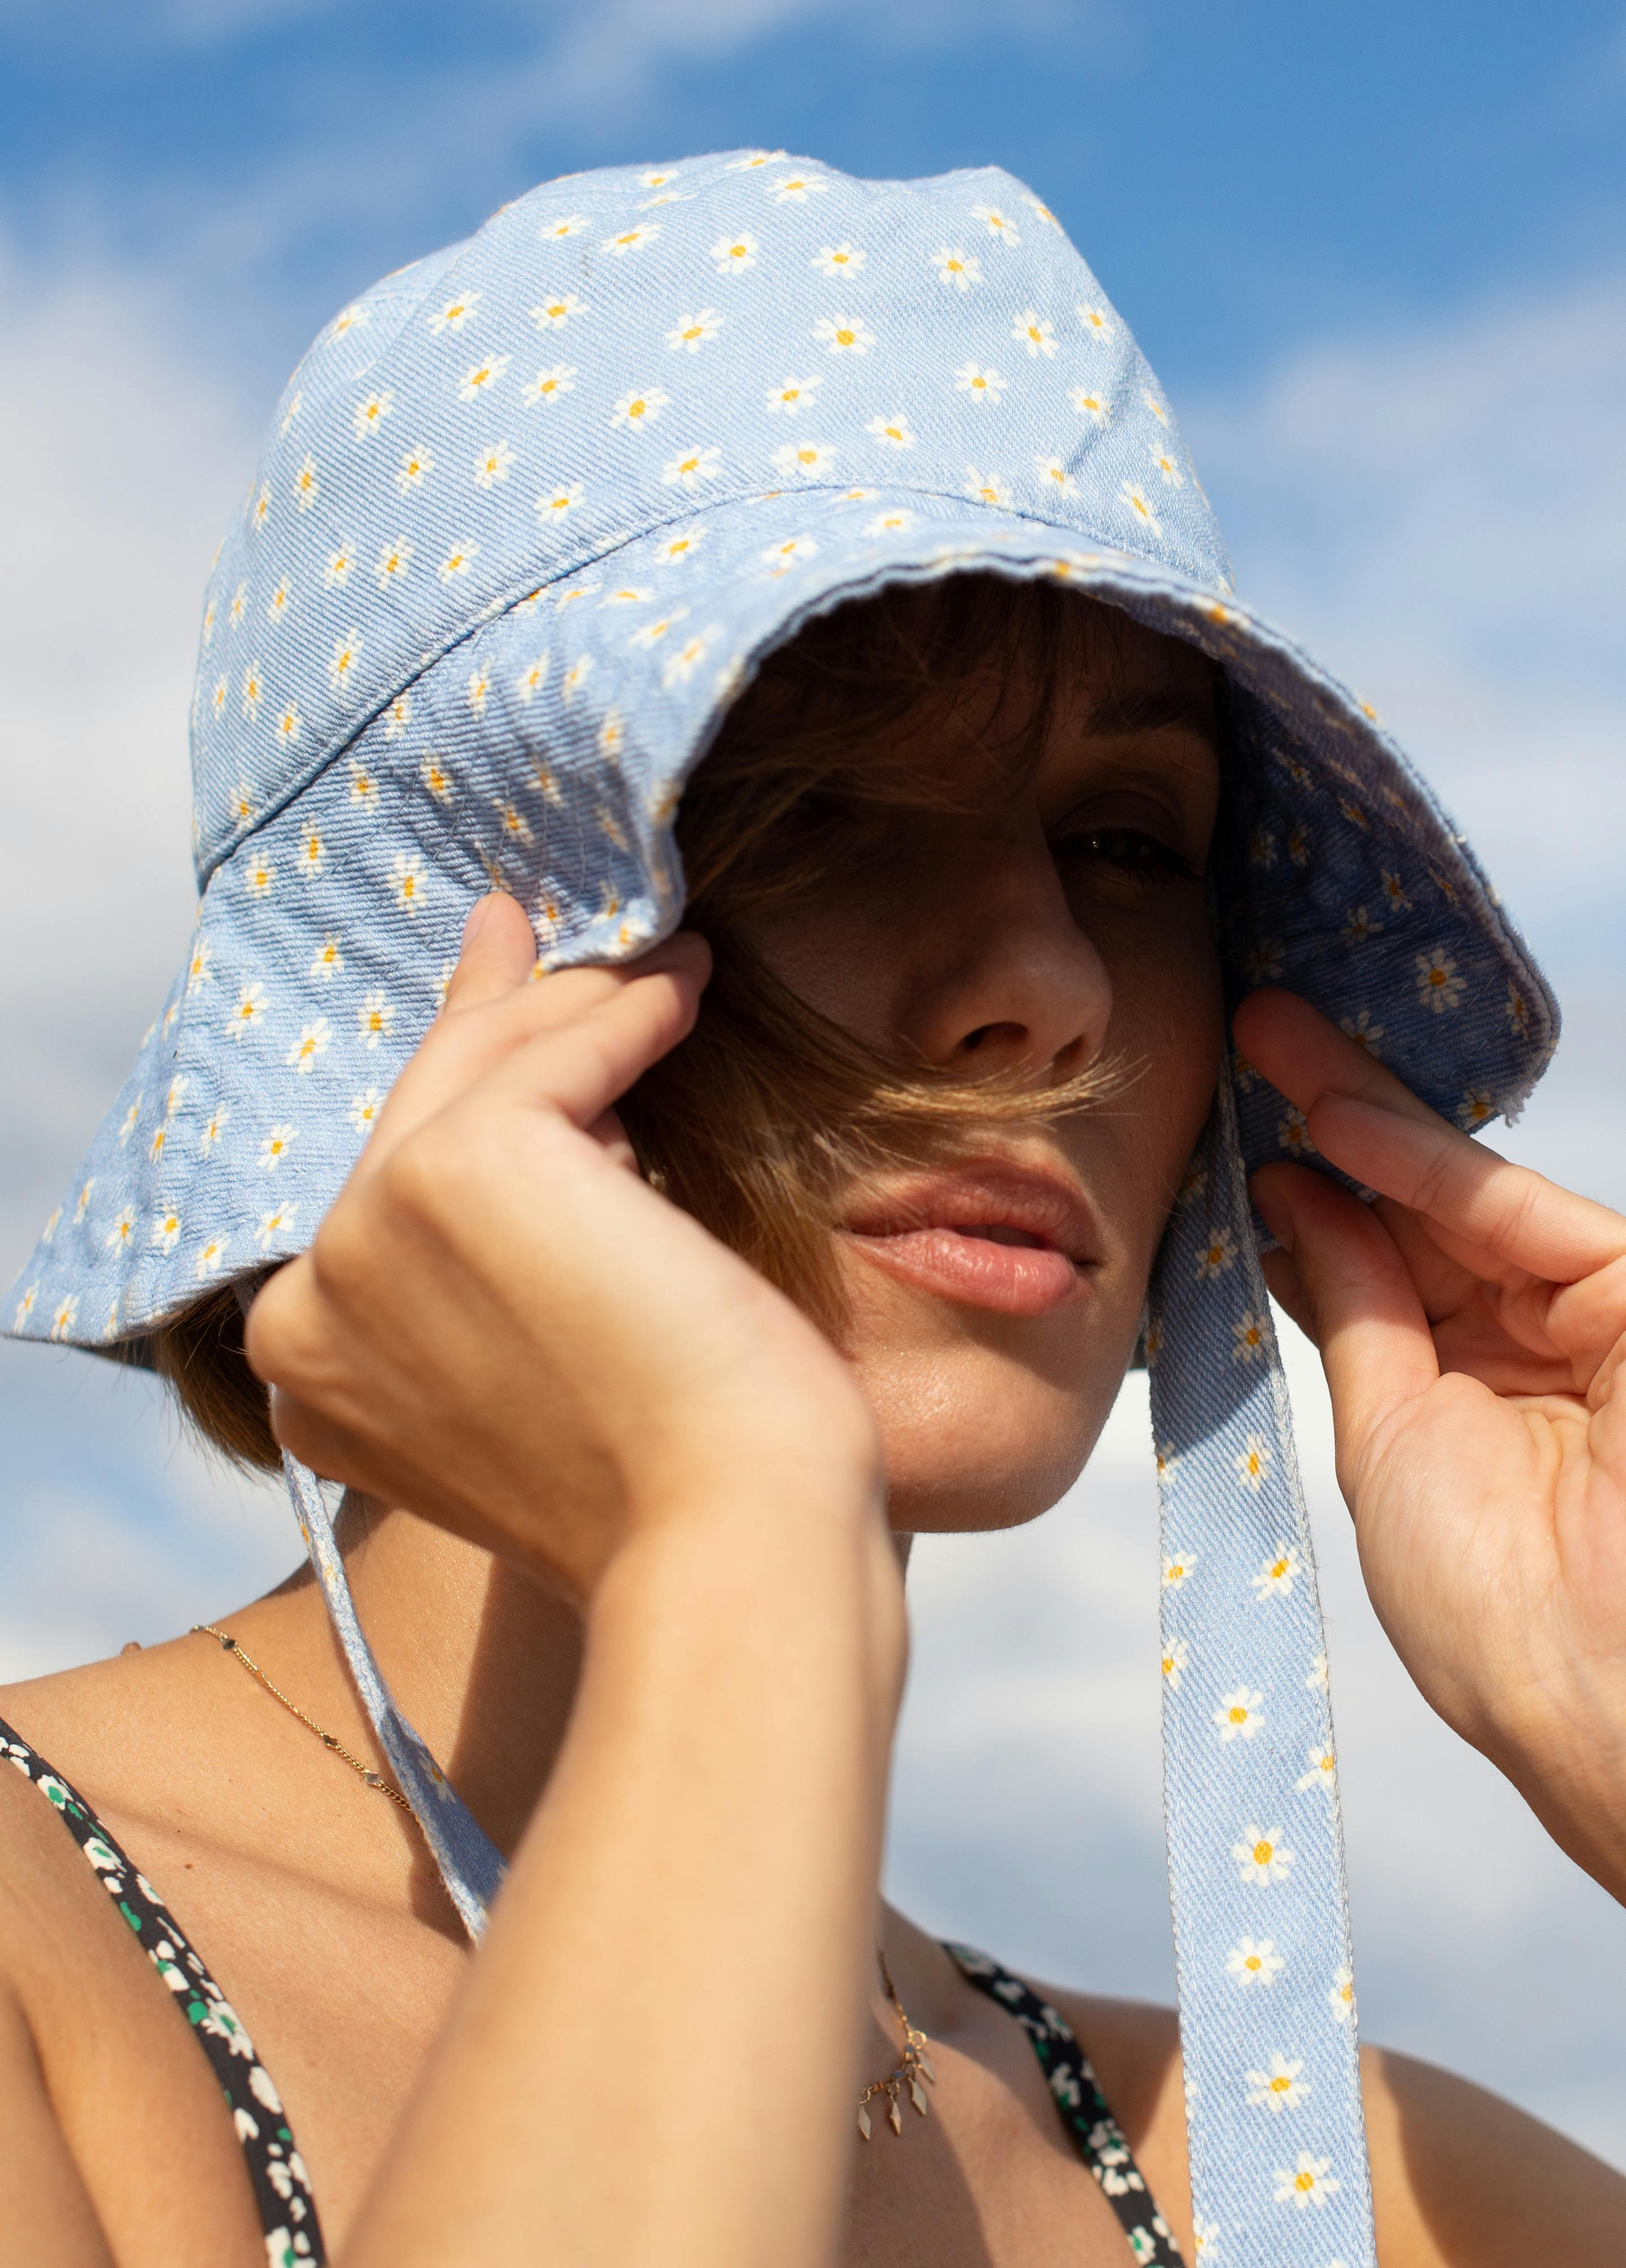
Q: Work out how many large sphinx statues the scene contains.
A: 0